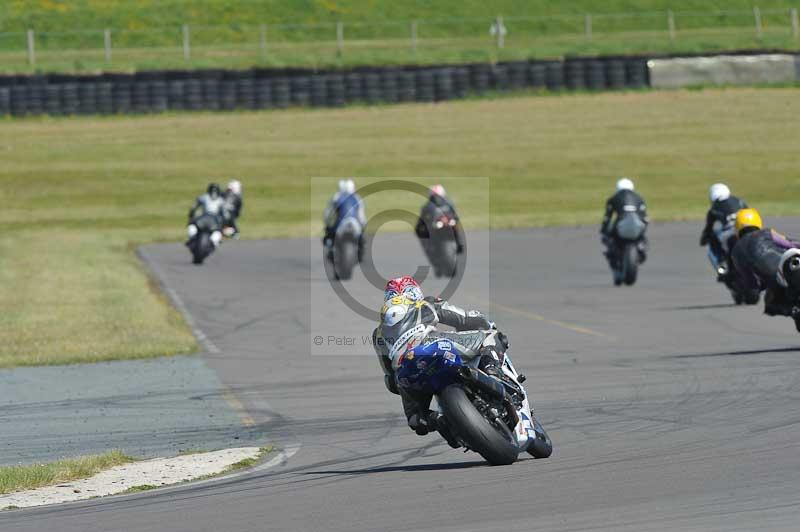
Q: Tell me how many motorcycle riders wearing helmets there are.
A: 8